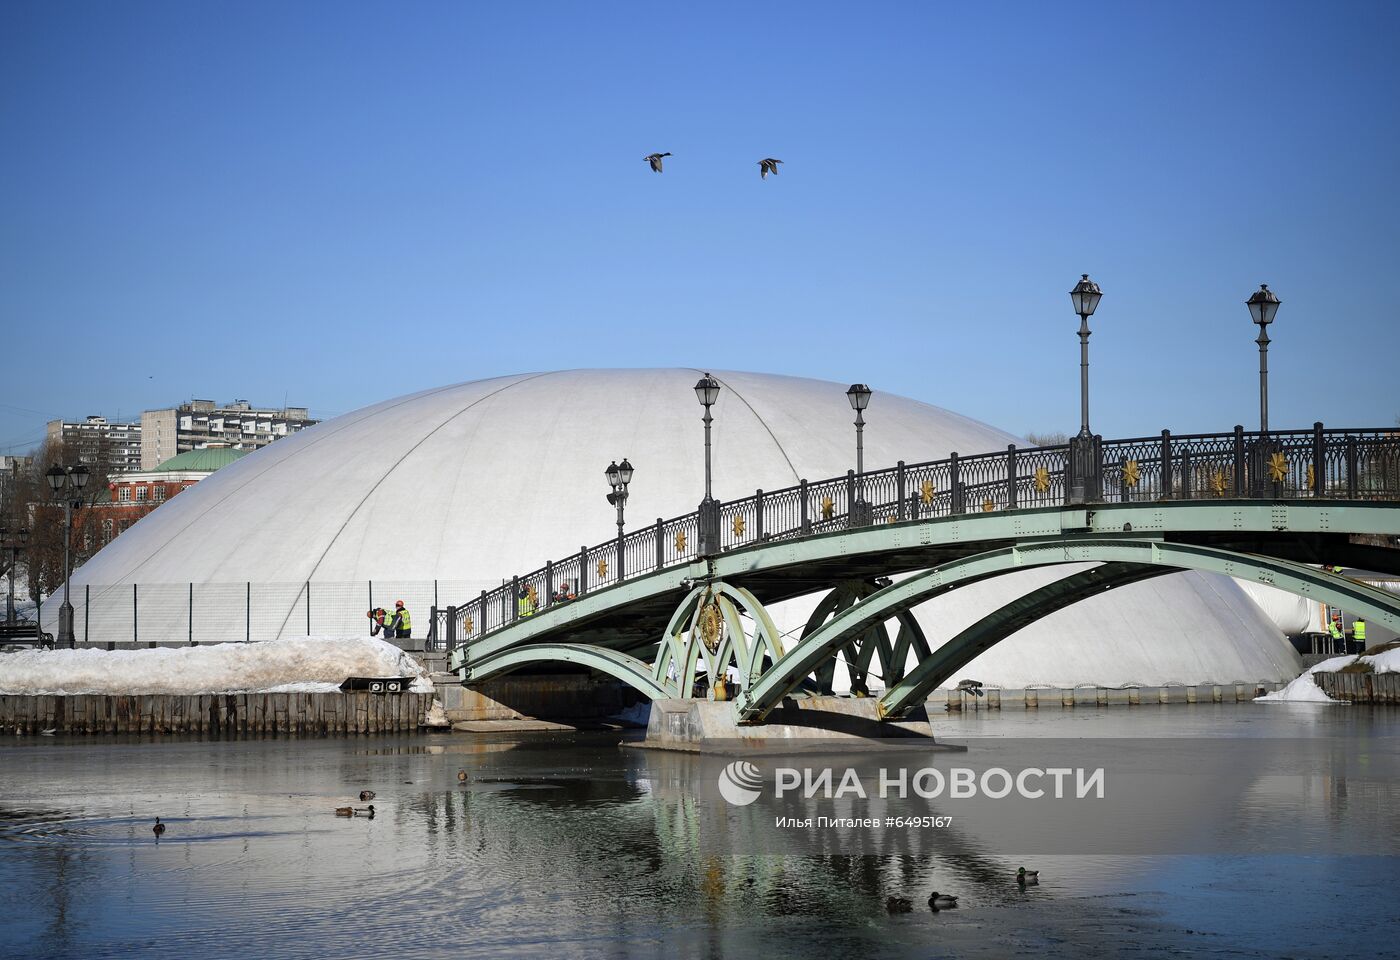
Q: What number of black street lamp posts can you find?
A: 7